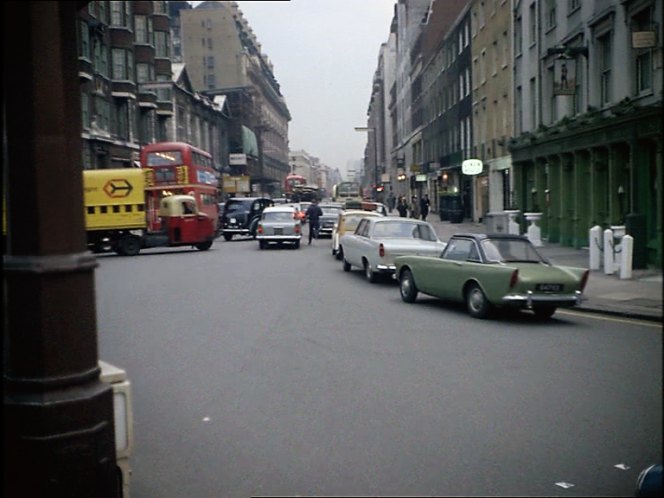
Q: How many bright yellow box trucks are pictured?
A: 1